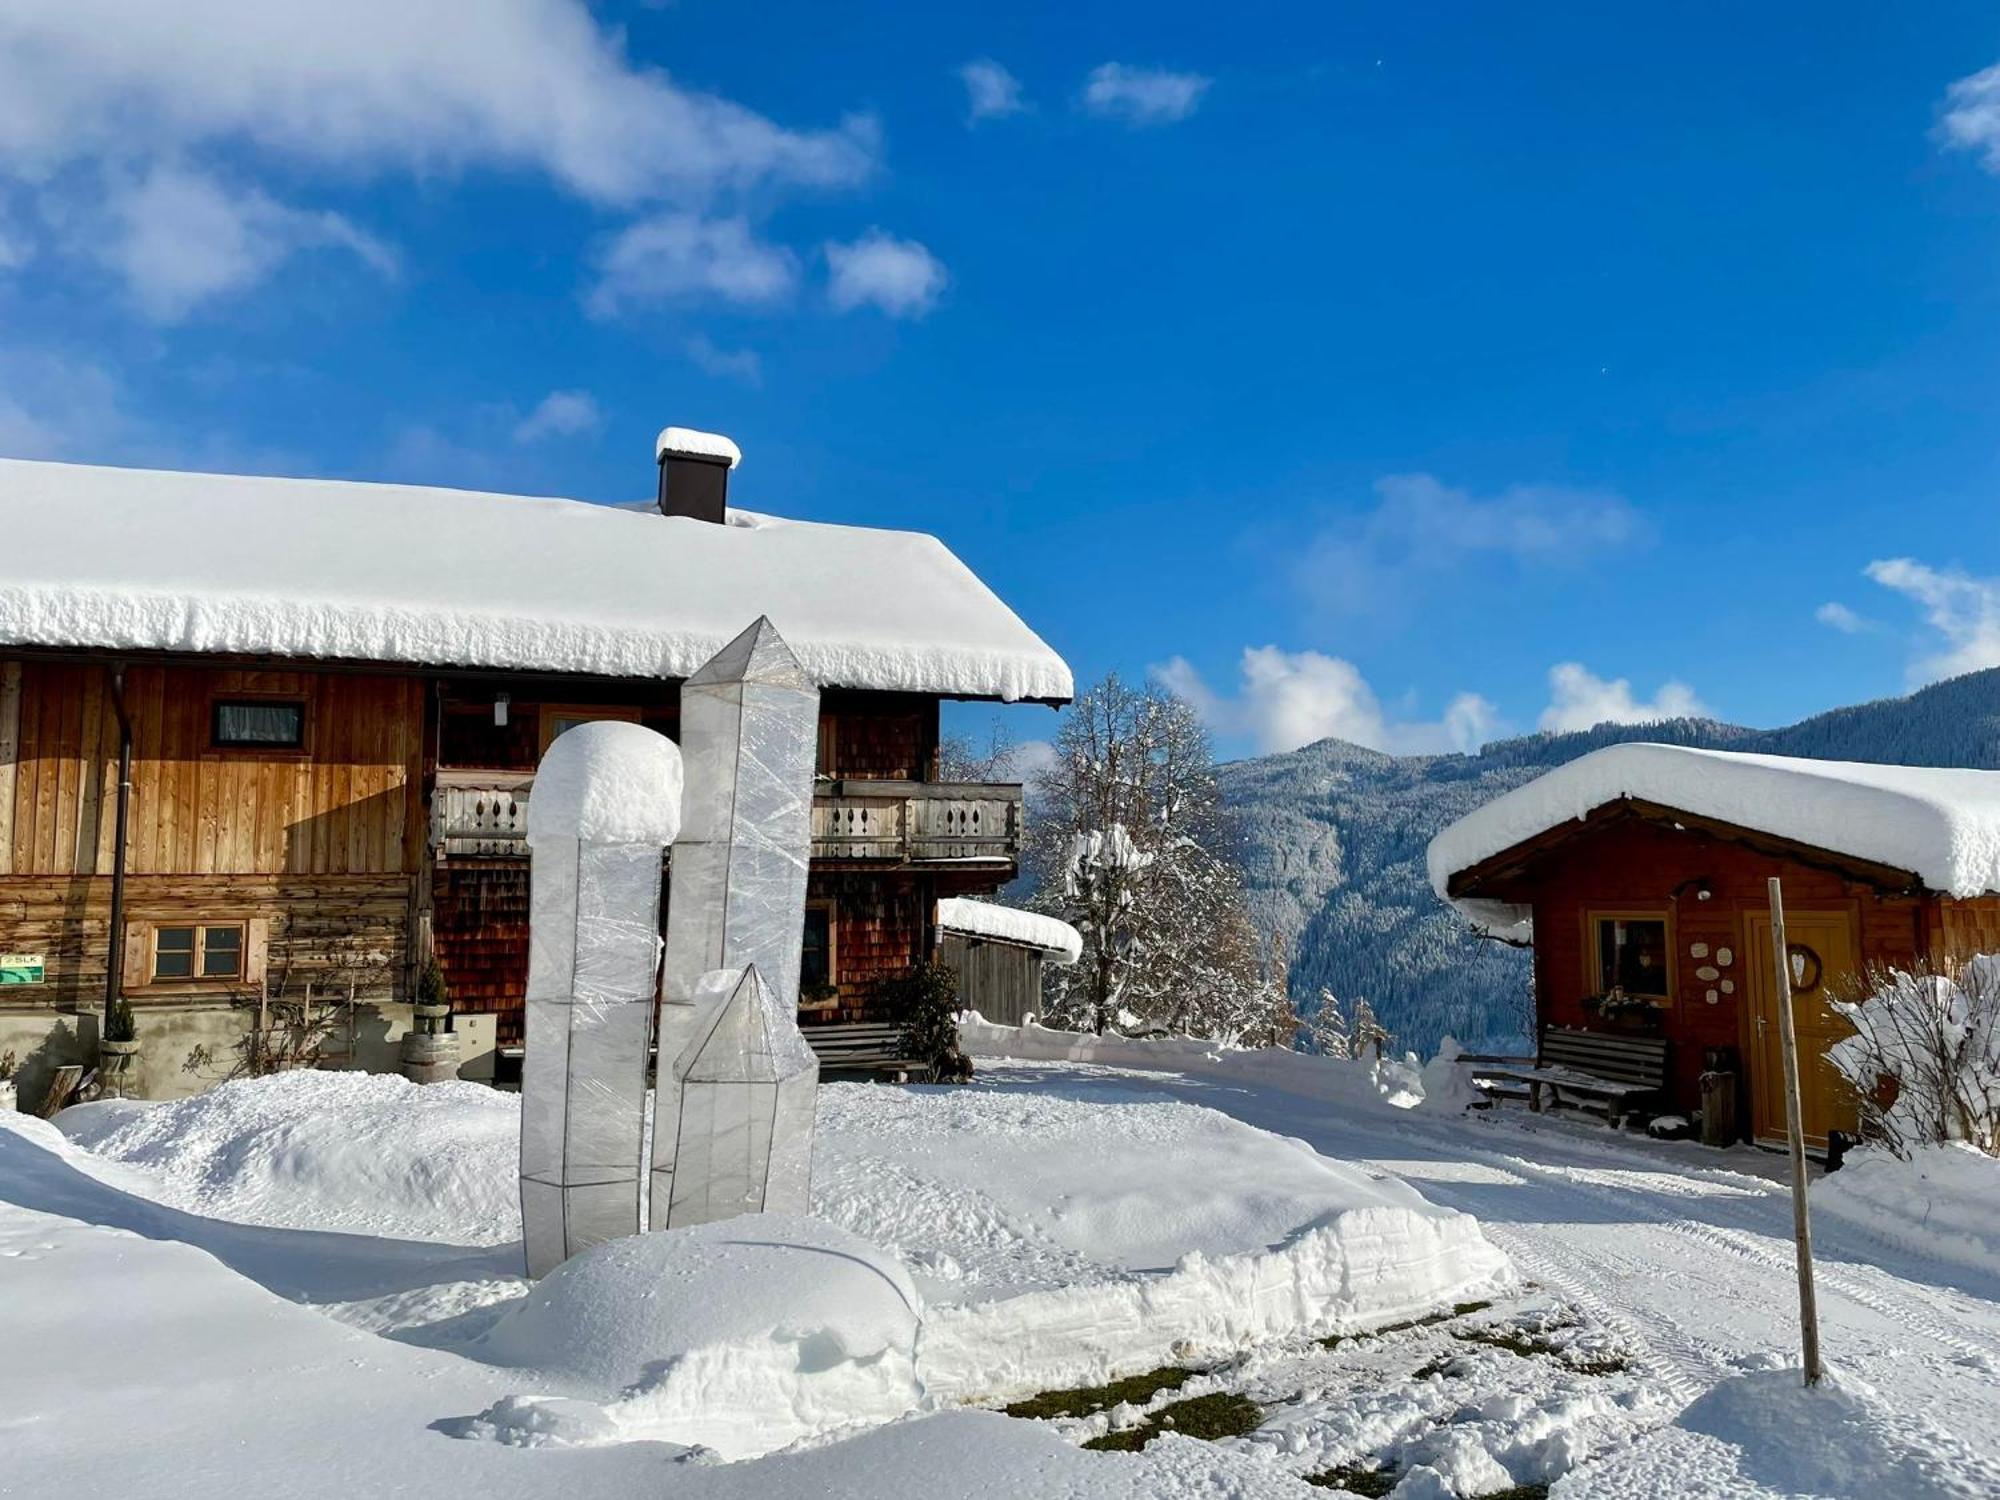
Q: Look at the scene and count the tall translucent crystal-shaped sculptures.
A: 3